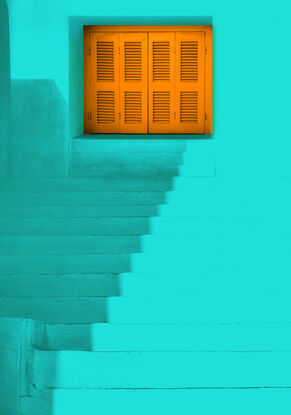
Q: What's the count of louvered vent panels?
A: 8